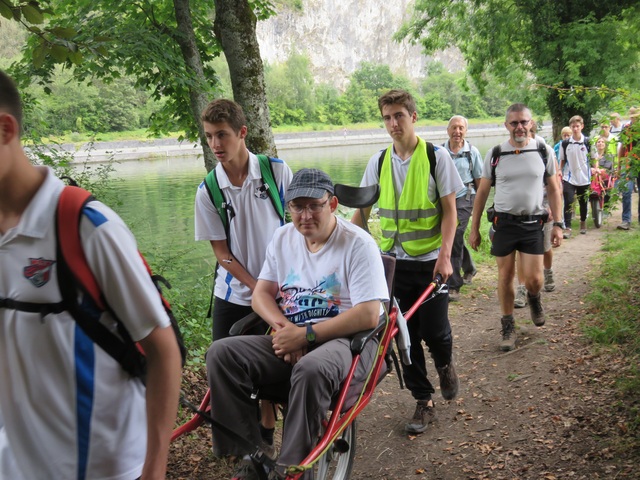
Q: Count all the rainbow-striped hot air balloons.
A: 0